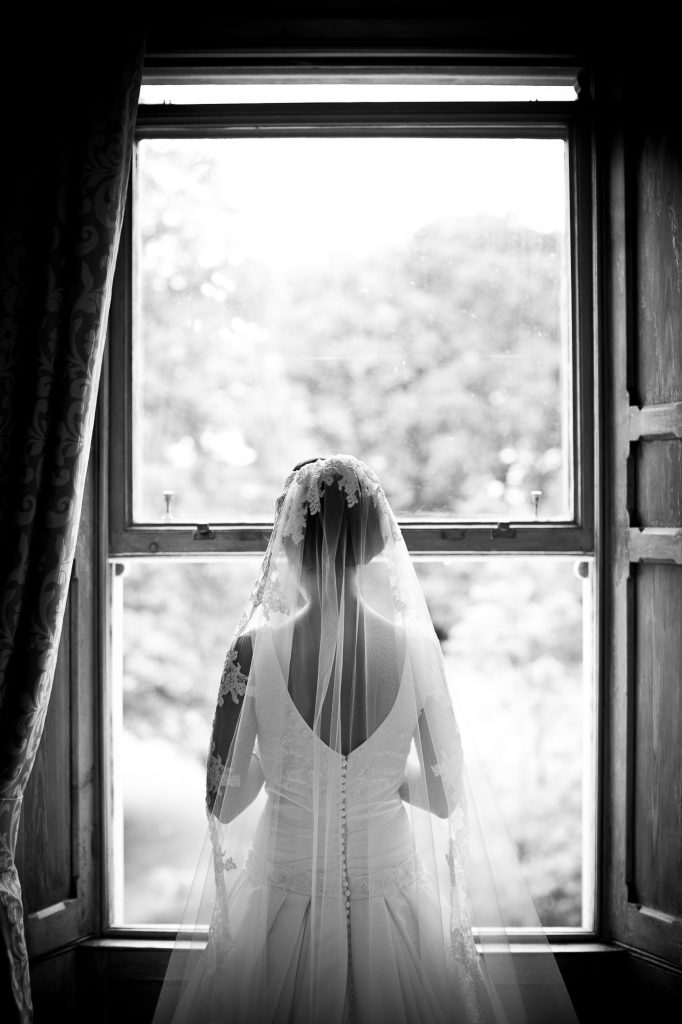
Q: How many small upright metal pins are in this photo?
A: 2